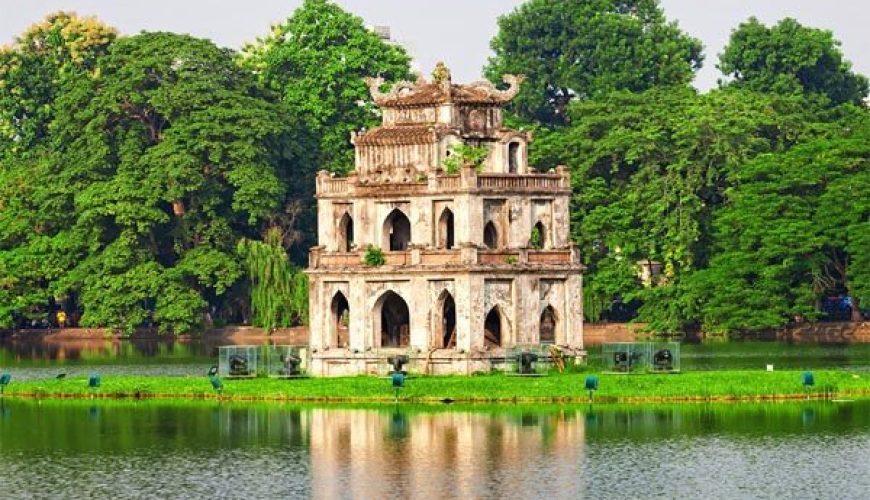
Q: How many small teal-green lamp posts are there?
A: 6